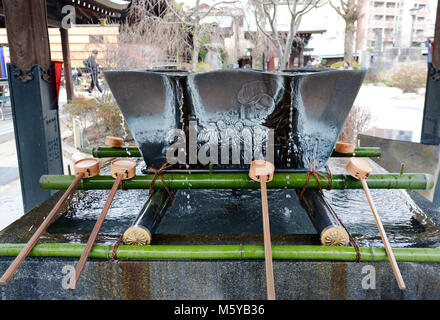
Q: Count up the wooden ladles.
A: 6